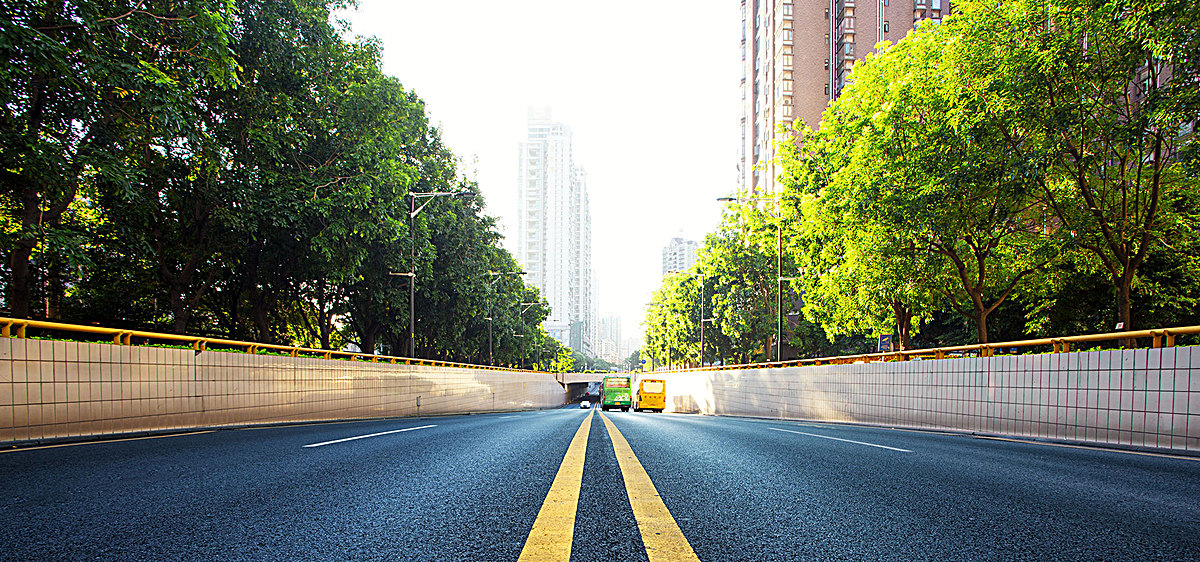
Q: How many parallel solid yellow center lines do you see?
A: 2